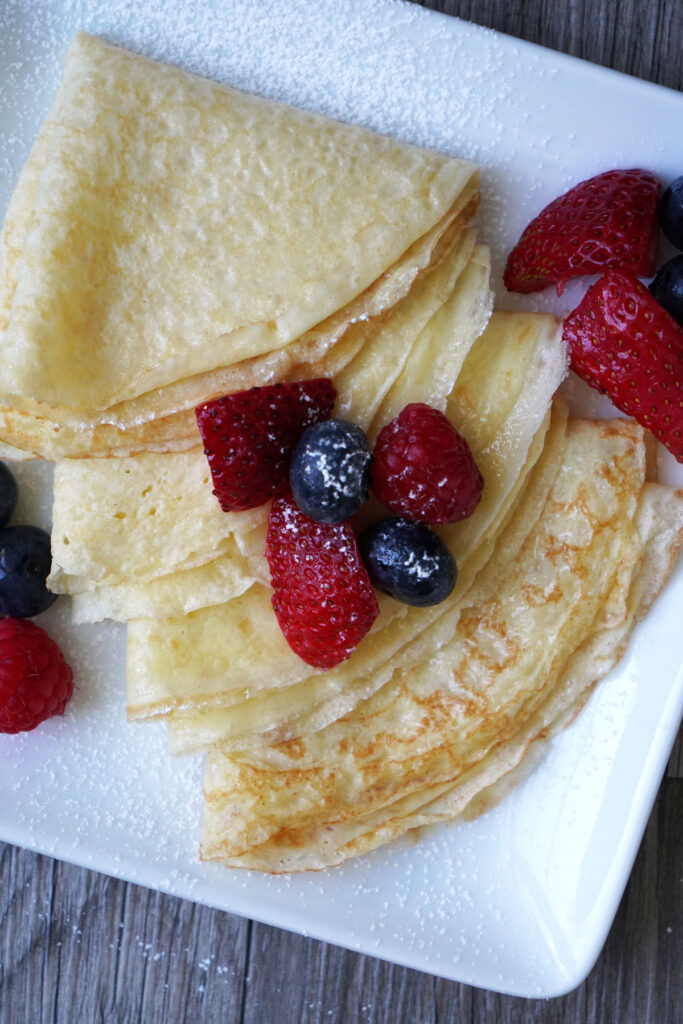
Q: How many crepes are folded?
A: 4